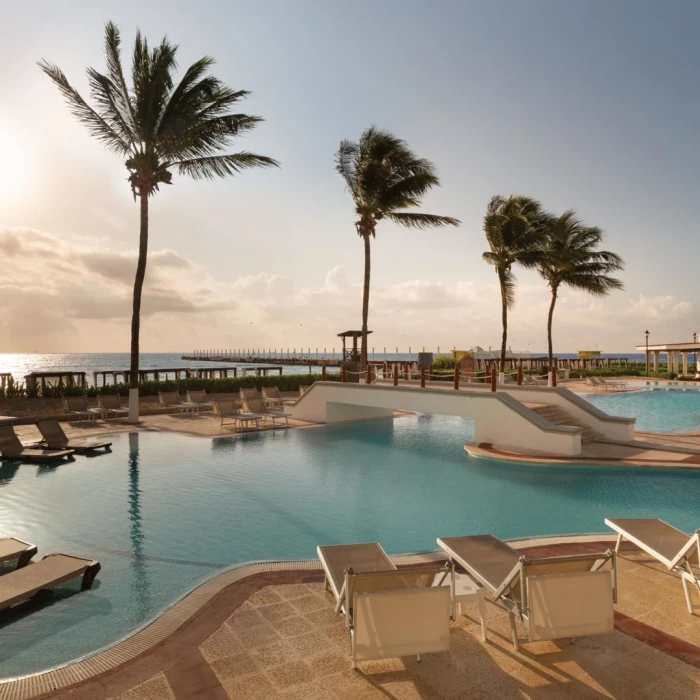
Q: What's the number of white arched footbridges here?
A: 1